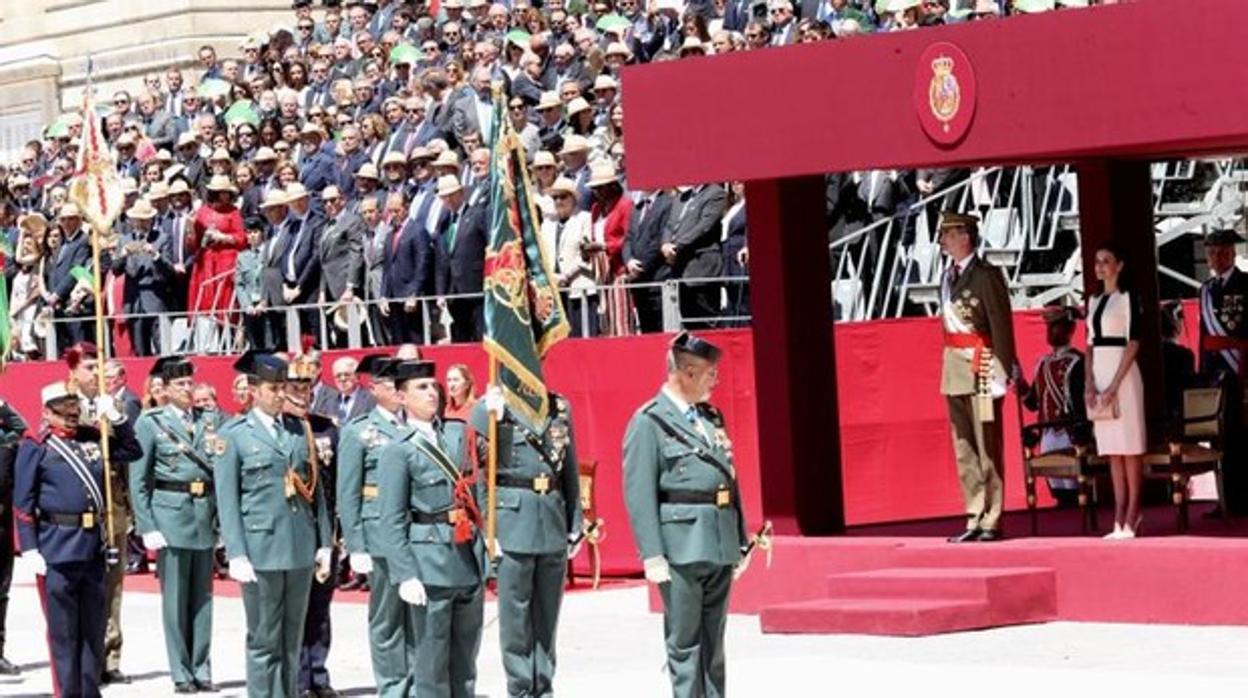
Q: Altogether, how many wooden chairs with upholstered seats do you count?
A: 2